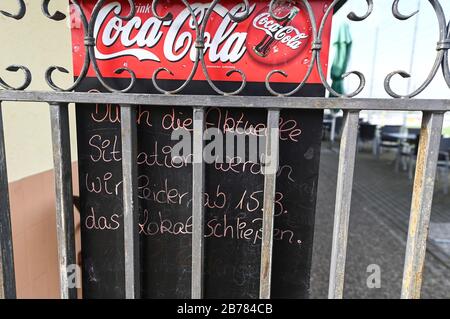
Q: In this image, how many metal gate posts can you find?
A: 7